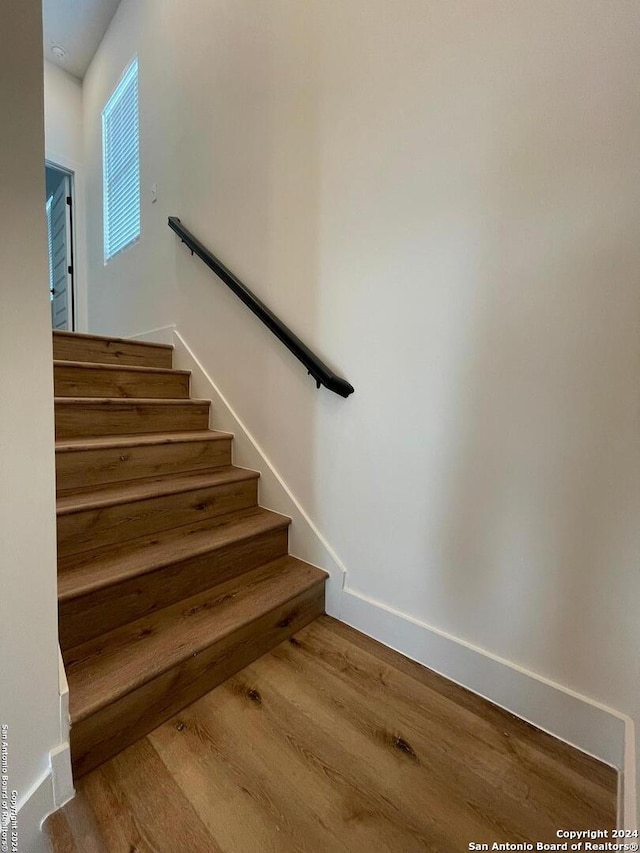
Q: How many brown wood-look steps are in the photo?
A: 7